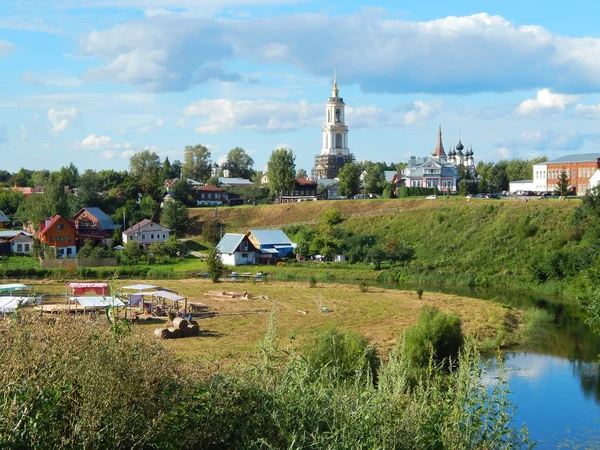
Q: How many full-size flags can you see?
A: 0